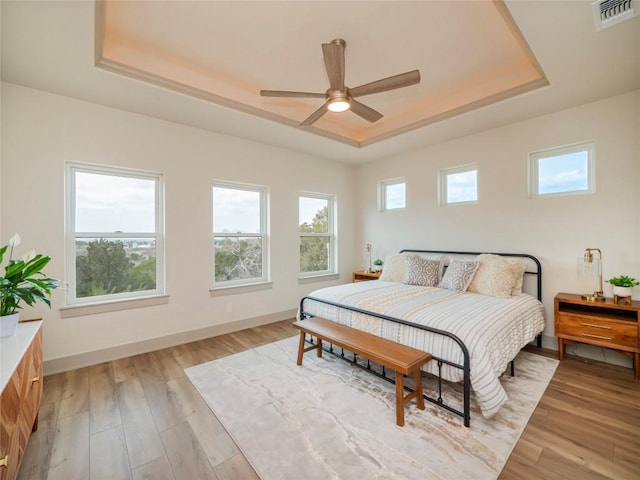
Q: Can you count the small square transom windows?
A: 3